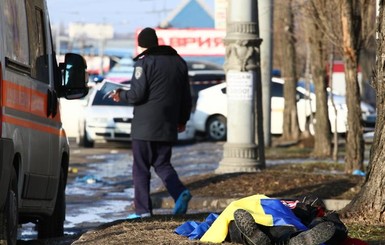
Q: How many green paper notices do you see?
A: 0